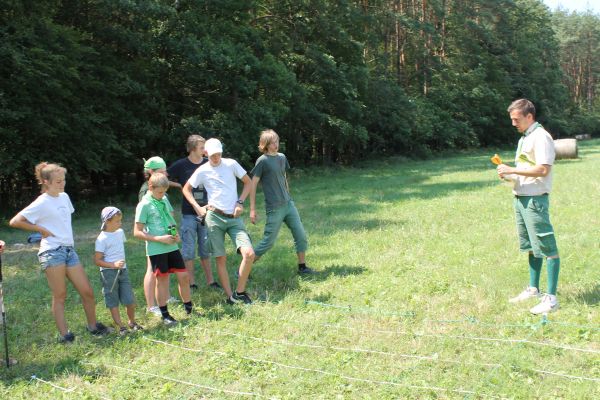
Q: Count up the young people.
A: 7